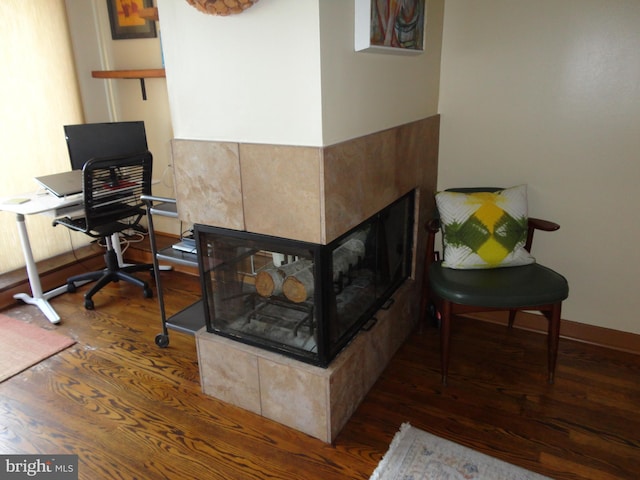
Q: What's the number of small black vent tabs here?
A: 2